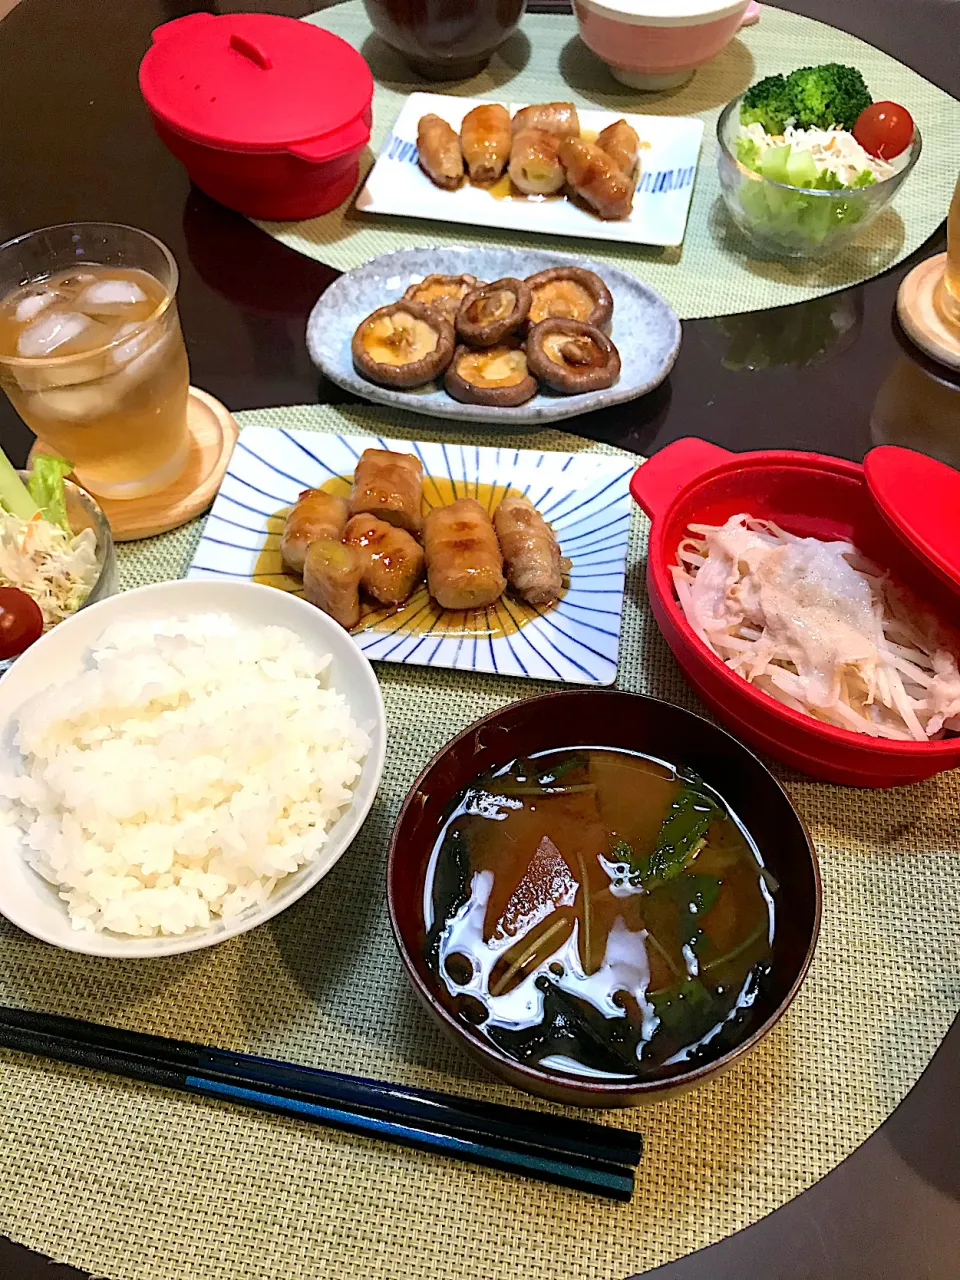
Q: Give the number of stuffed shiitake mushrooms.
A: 6